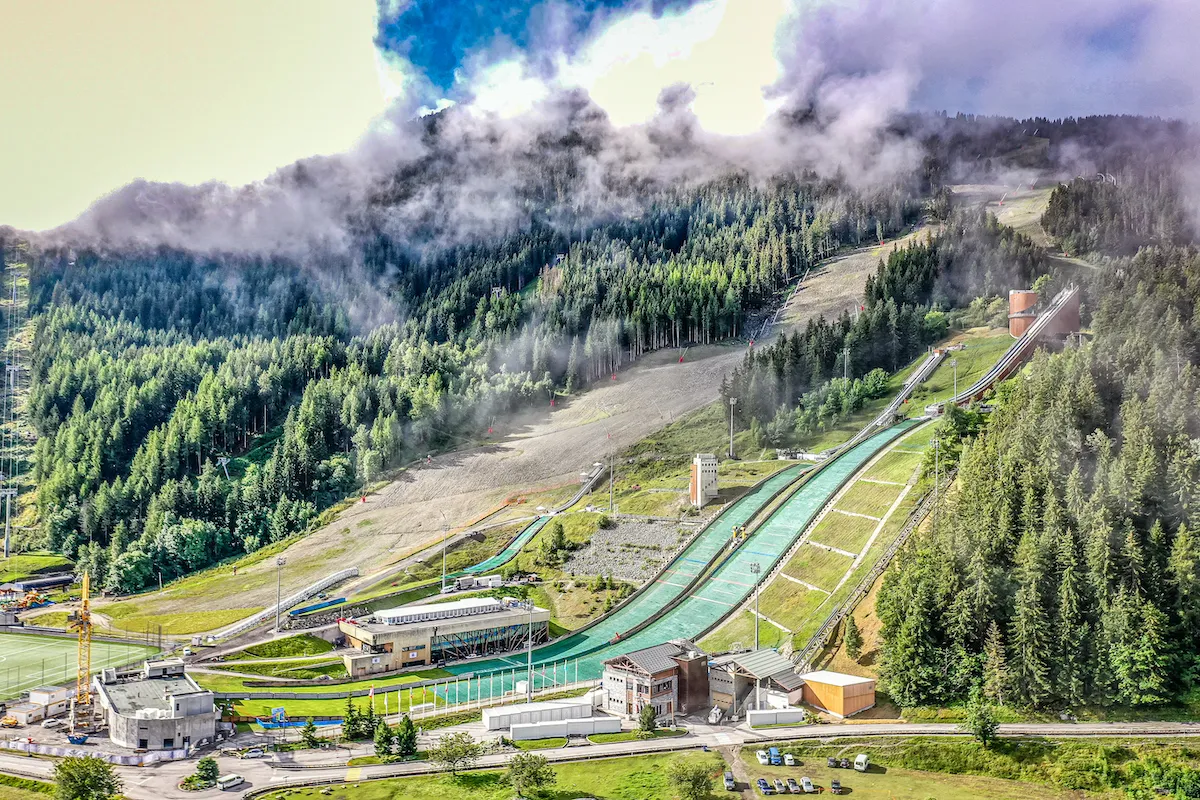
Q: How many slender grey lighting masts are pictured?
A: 9